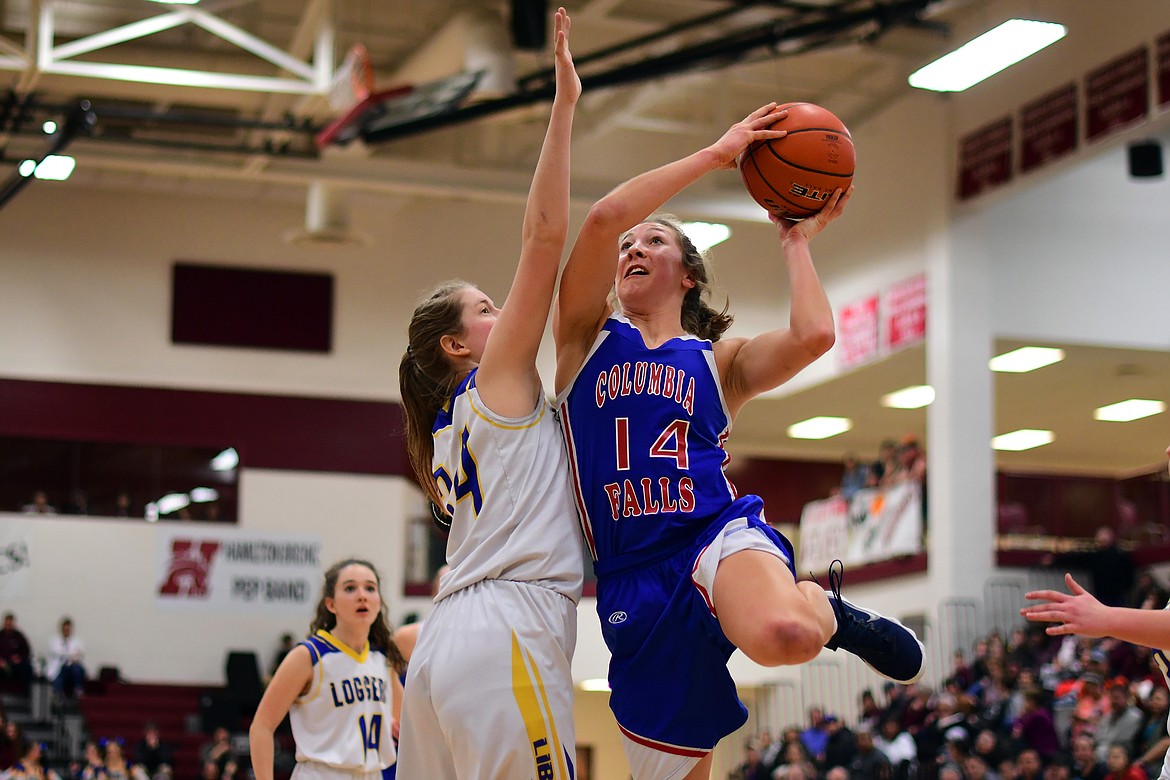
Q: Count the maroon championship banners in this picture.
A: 4